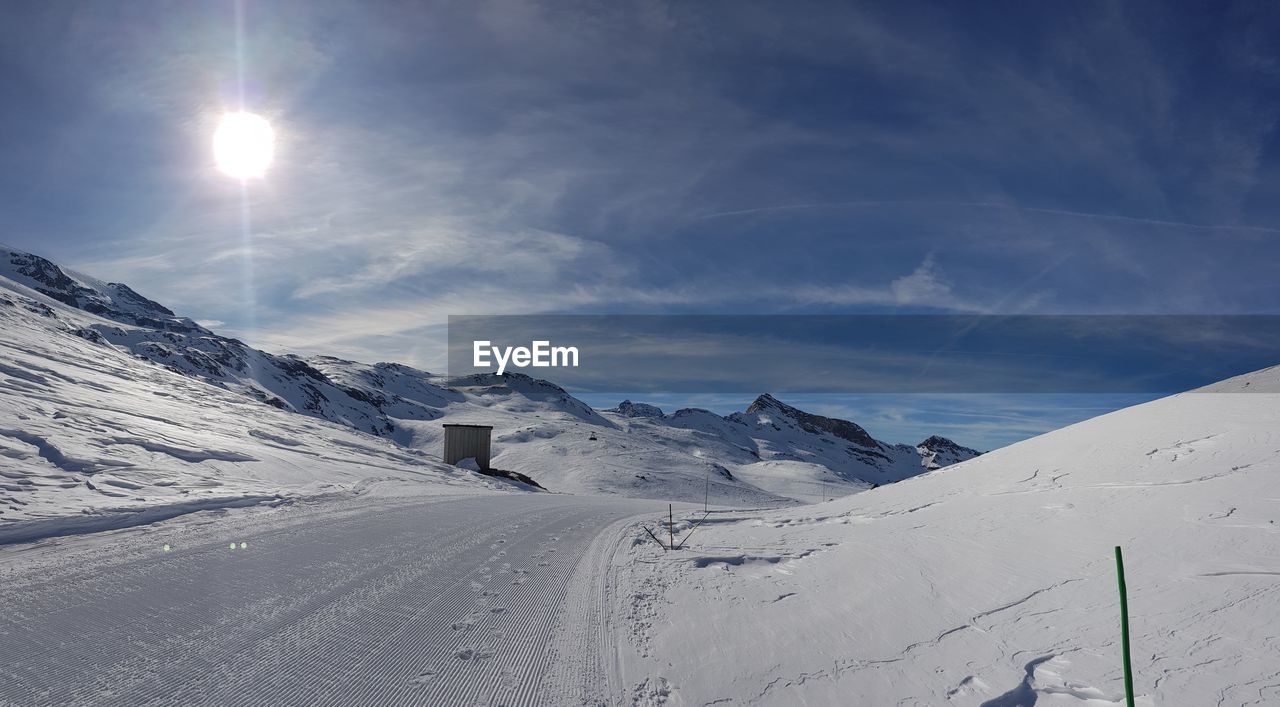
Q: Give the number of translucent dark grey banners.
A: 1